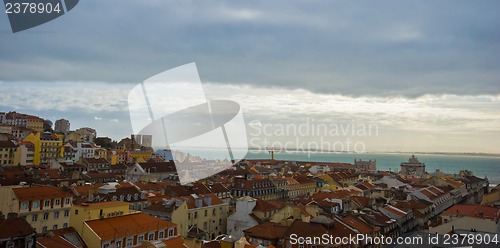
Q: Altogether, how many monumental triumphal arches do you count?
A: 1